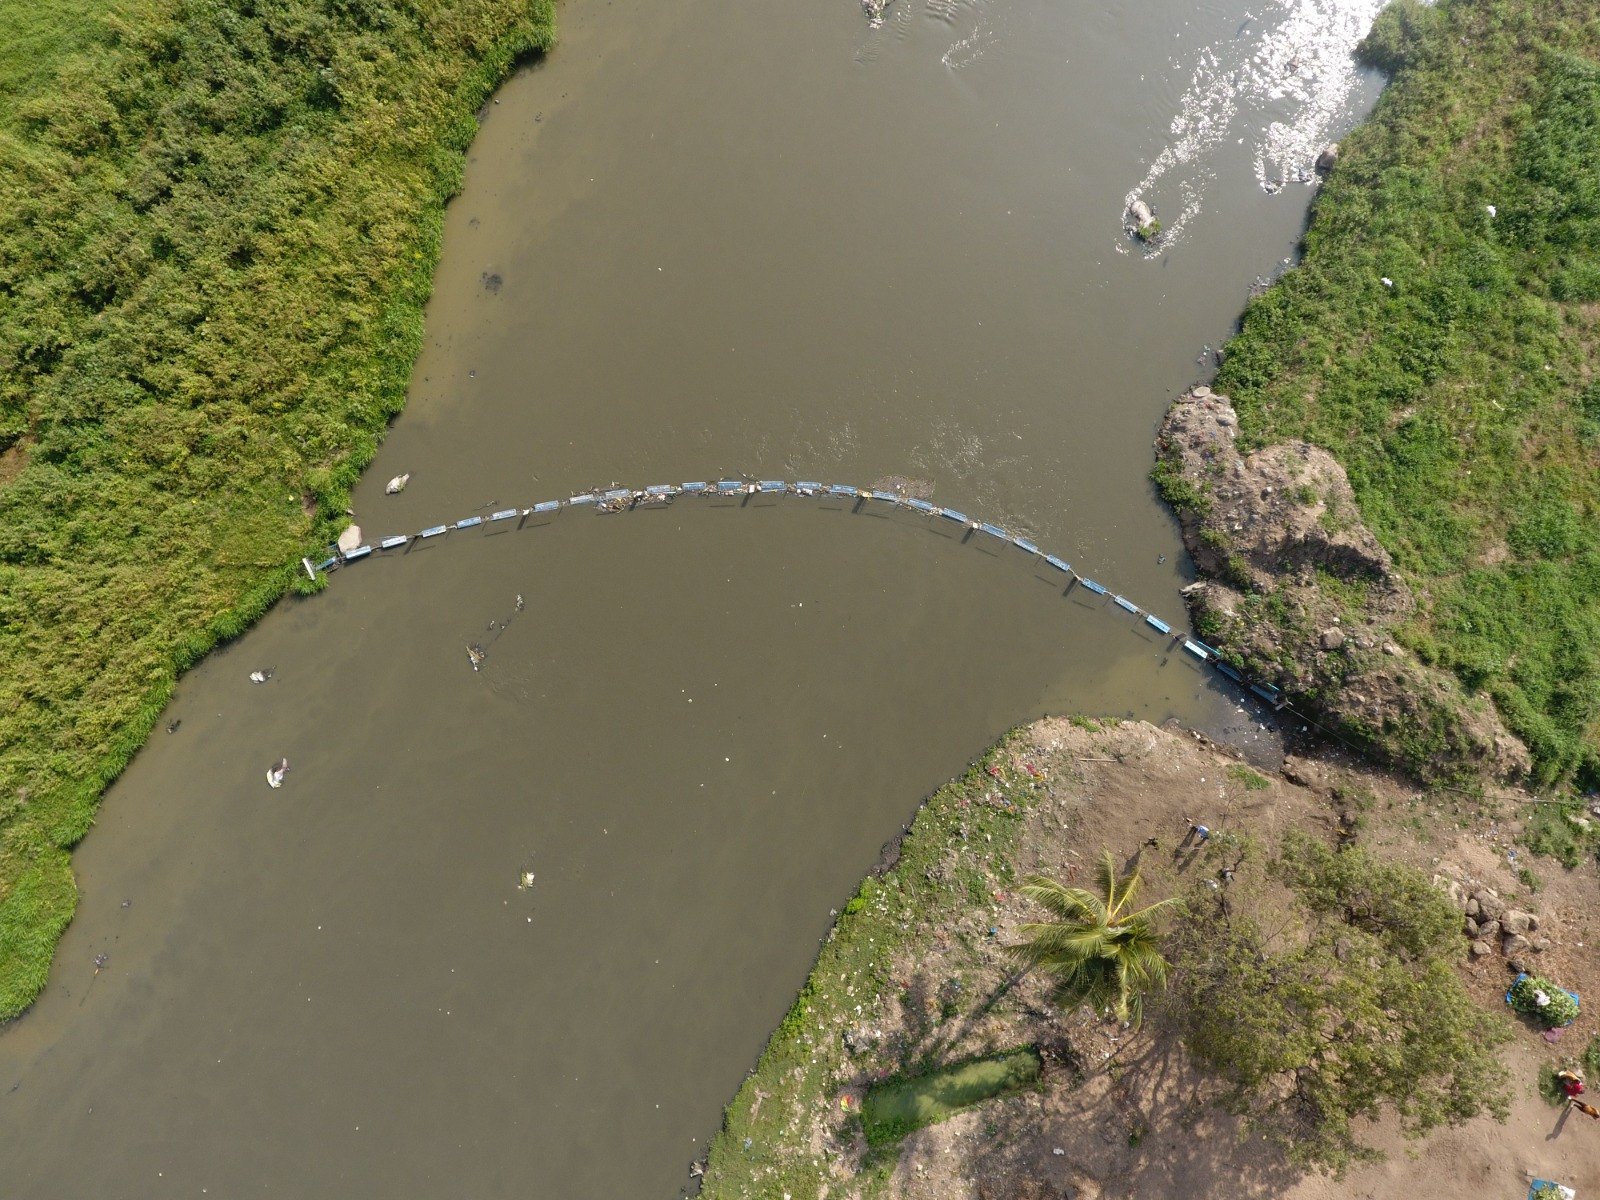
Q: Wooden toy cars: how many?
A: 0